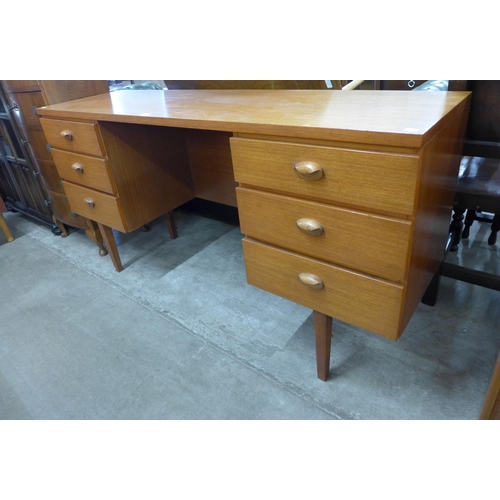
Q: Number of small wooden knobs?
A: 6